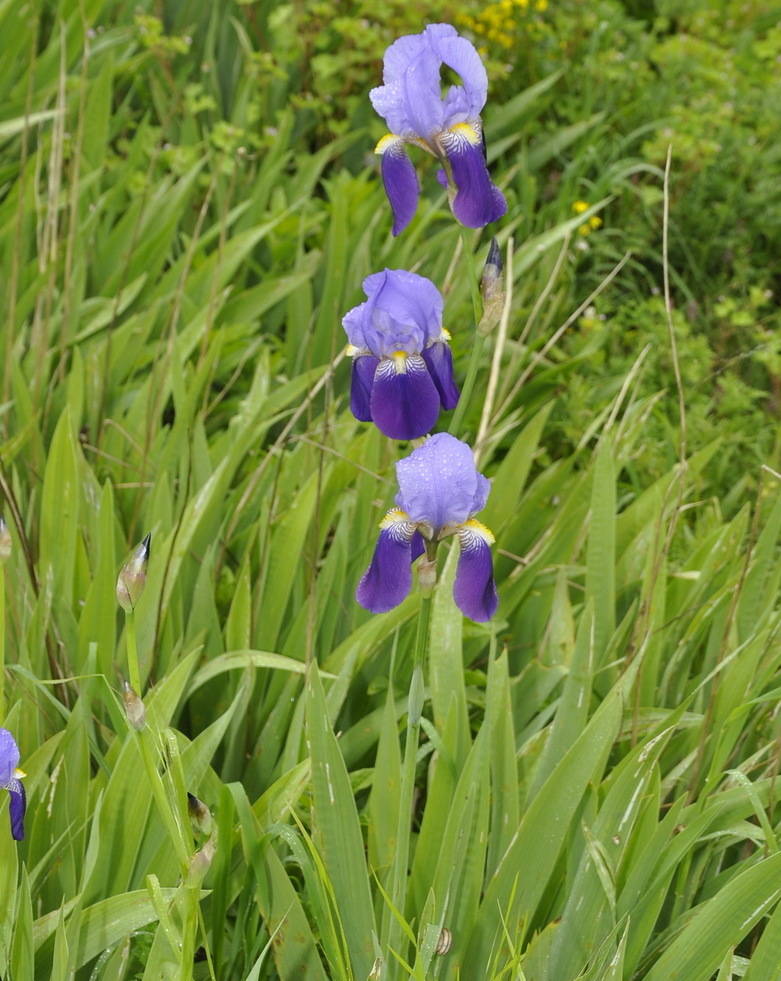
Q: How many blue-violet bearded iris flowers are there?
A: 4